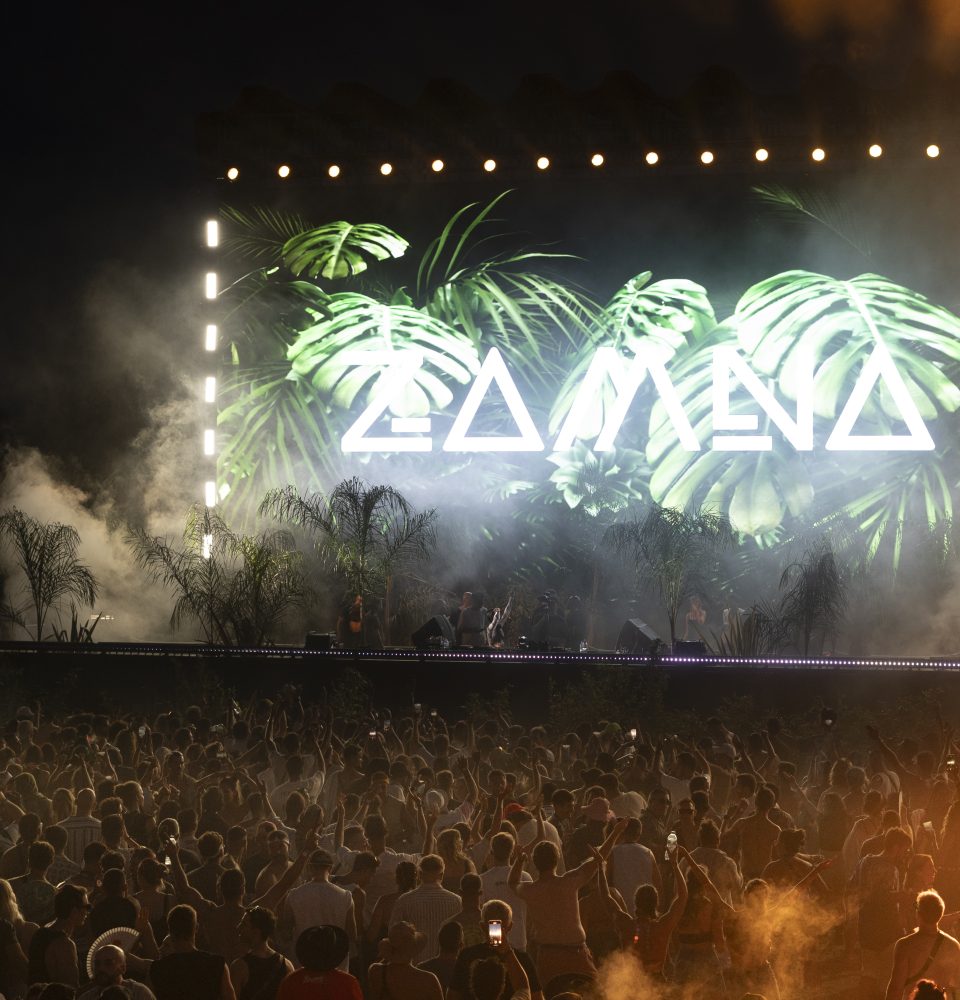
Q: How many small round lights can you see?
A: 14